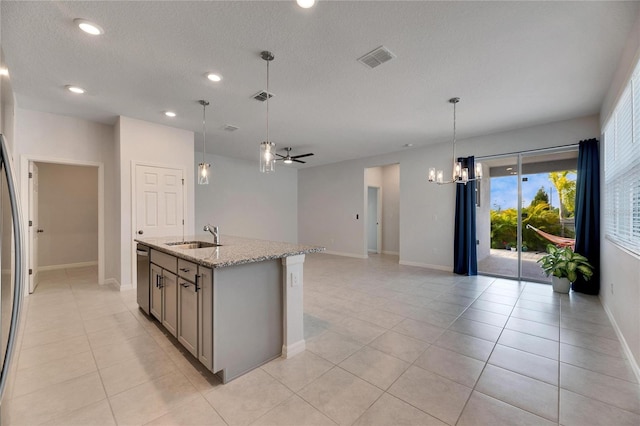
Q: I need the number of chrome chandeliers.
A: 1